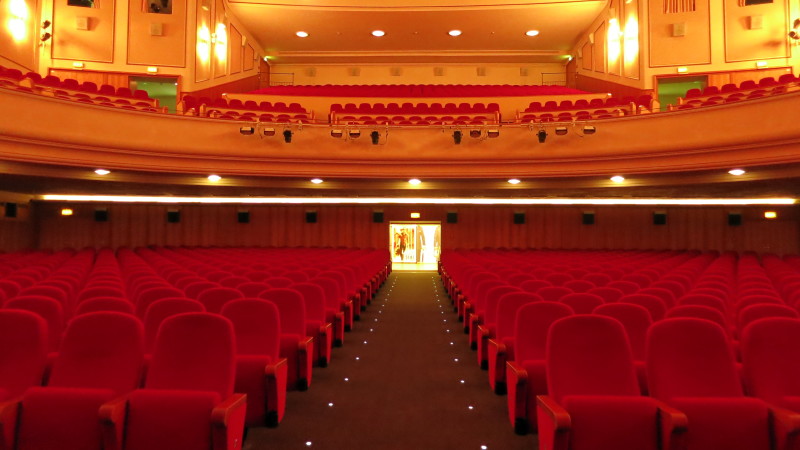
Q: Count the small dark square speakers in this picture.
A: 11